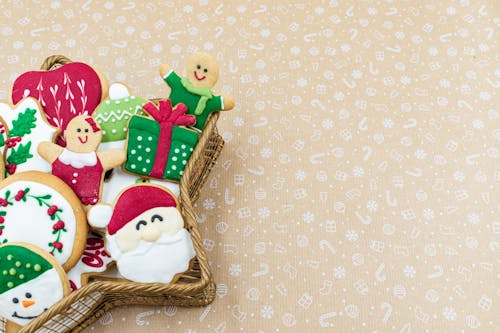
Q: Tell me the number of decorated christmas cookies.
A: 12